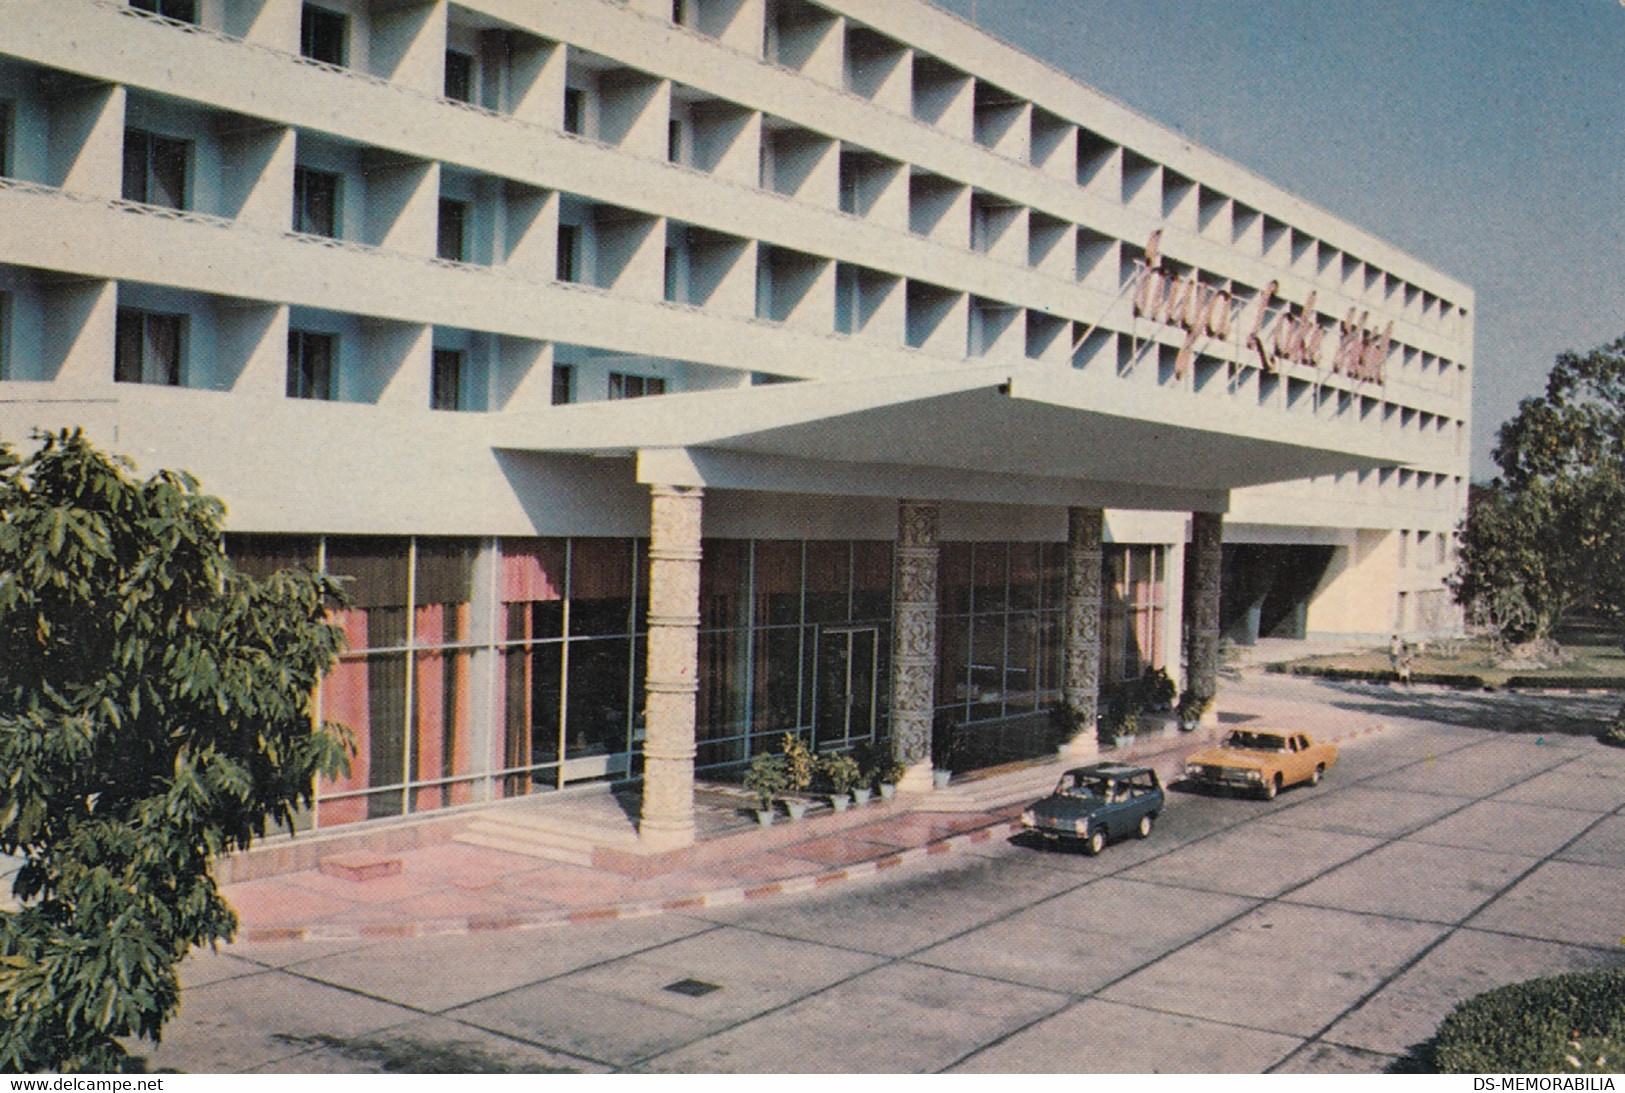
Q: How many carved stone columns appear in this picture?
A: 4